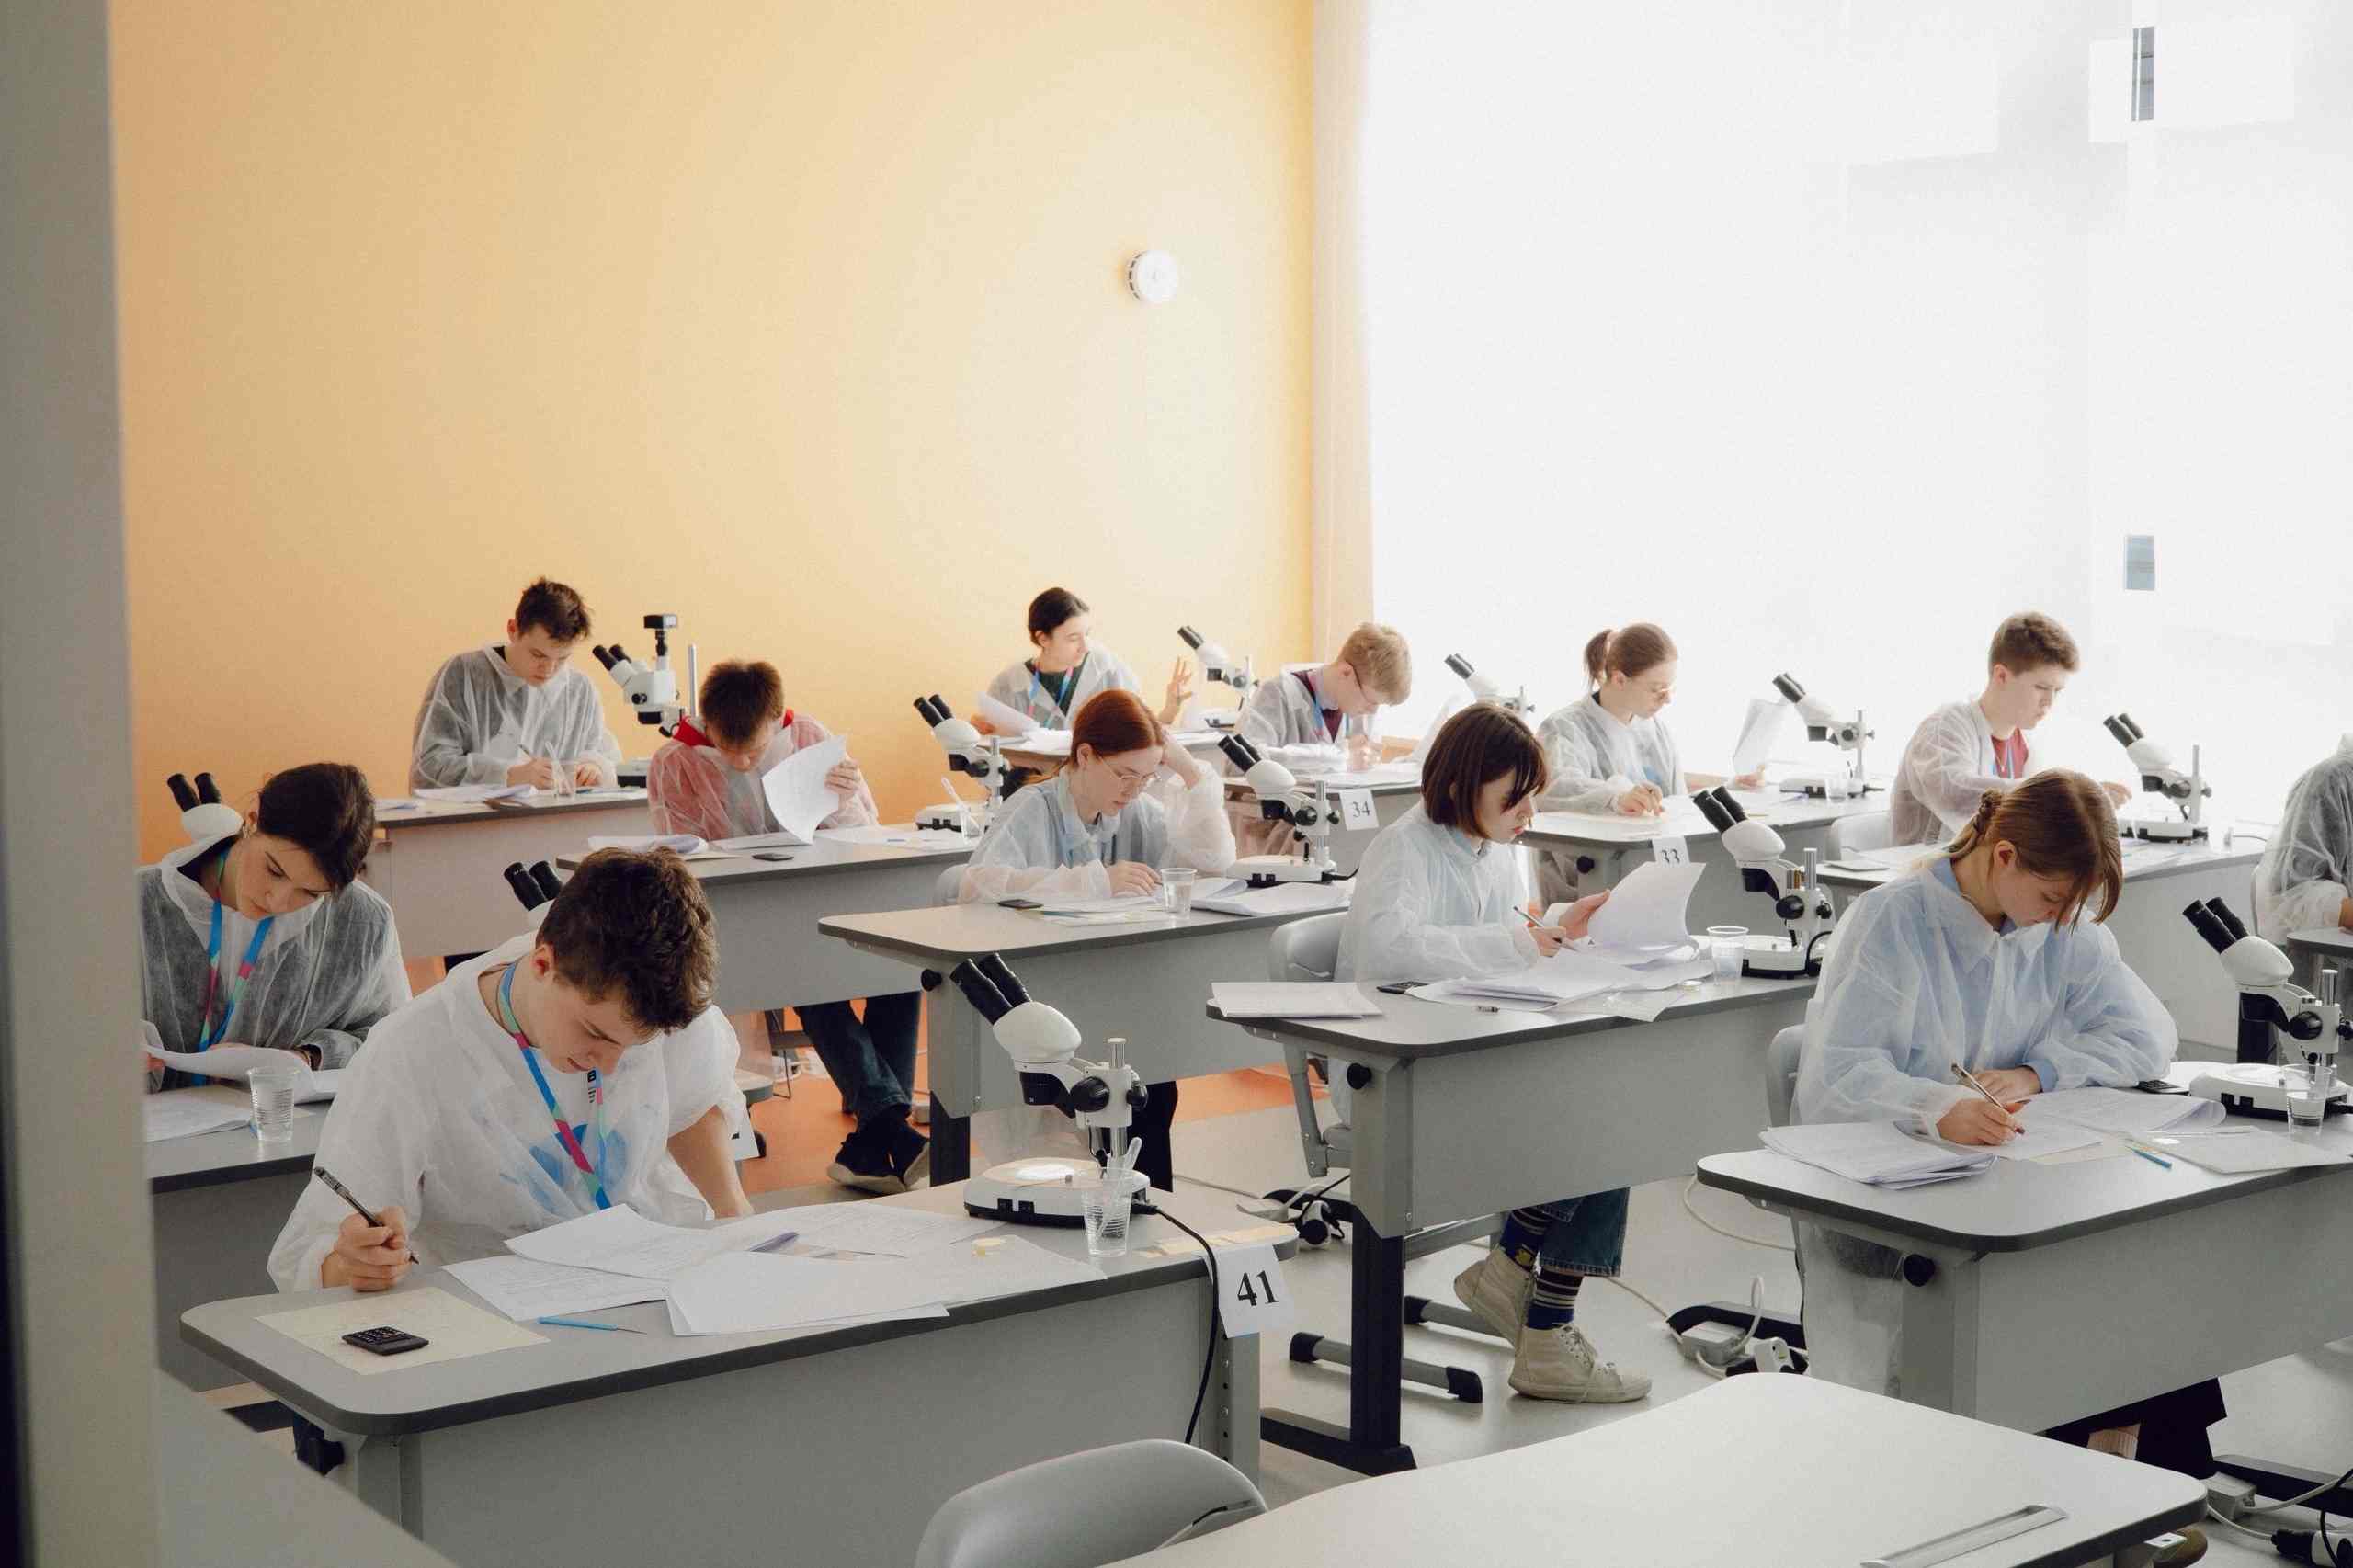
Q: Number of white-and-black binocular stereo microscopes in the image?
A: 12